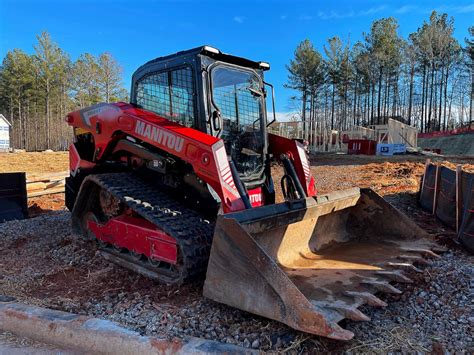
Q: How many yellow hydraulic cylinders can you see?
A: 0